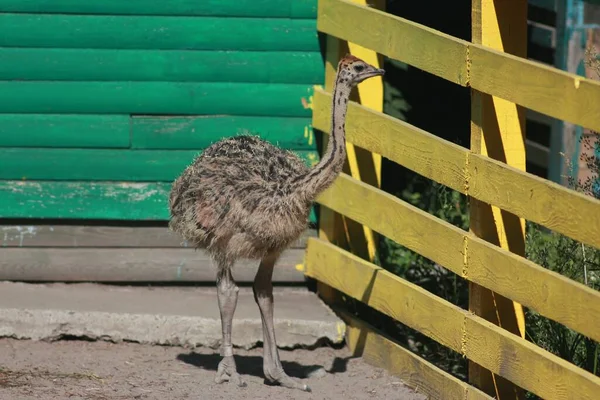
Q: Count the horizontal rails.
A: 5